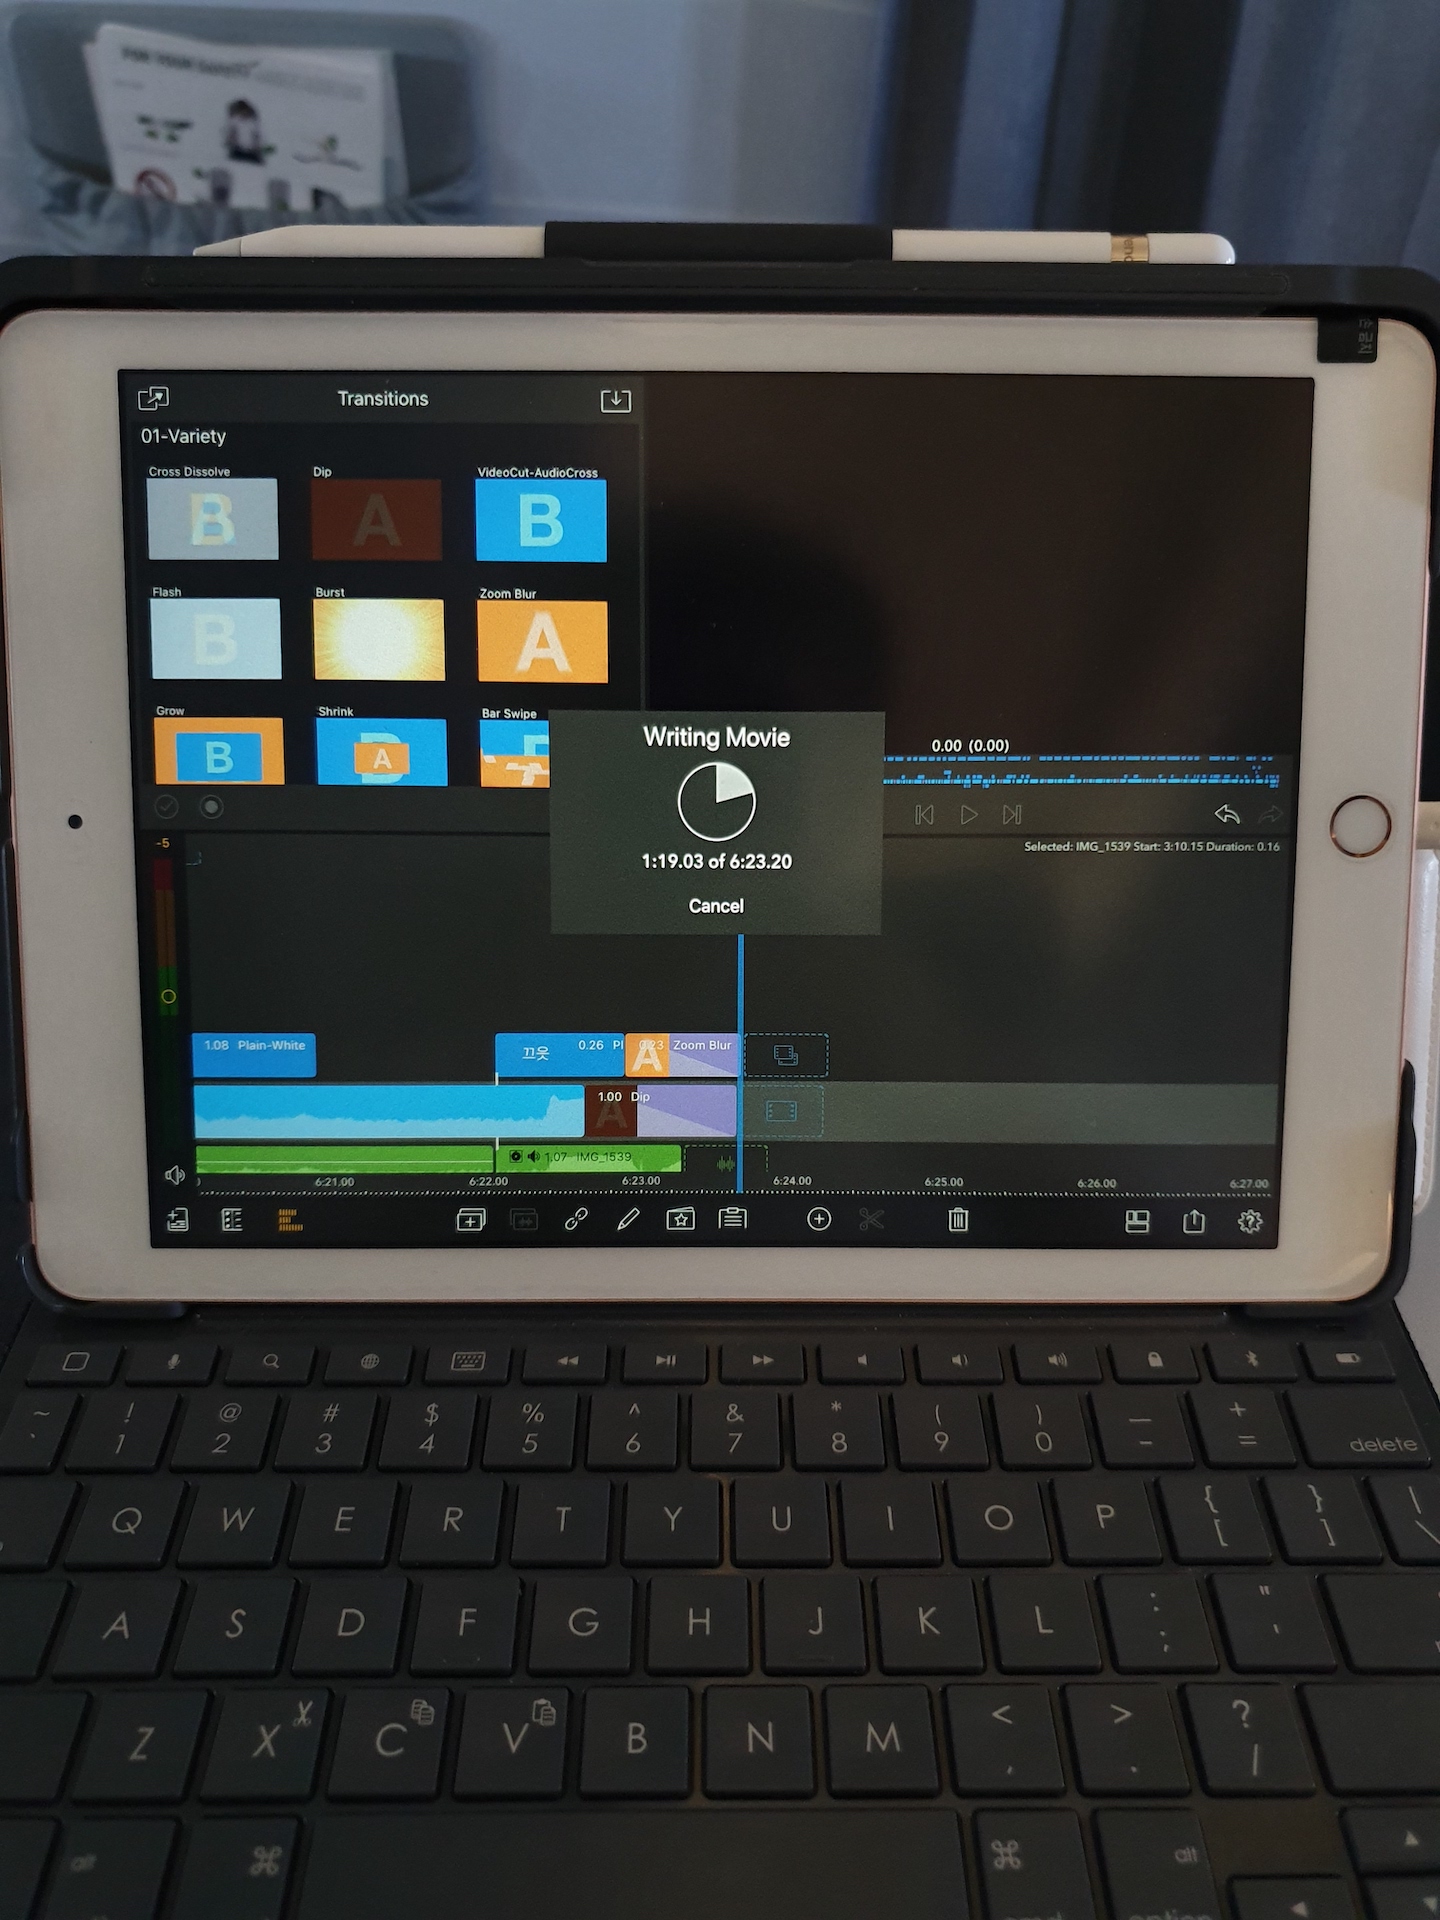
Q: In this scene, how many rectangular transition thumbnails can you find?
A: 9